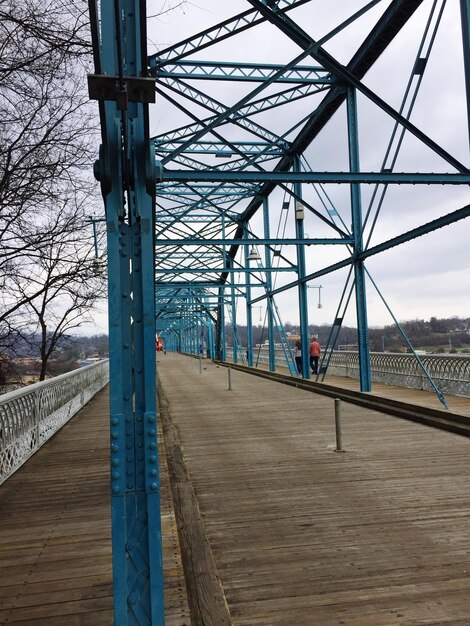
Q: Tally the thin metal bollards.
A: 3